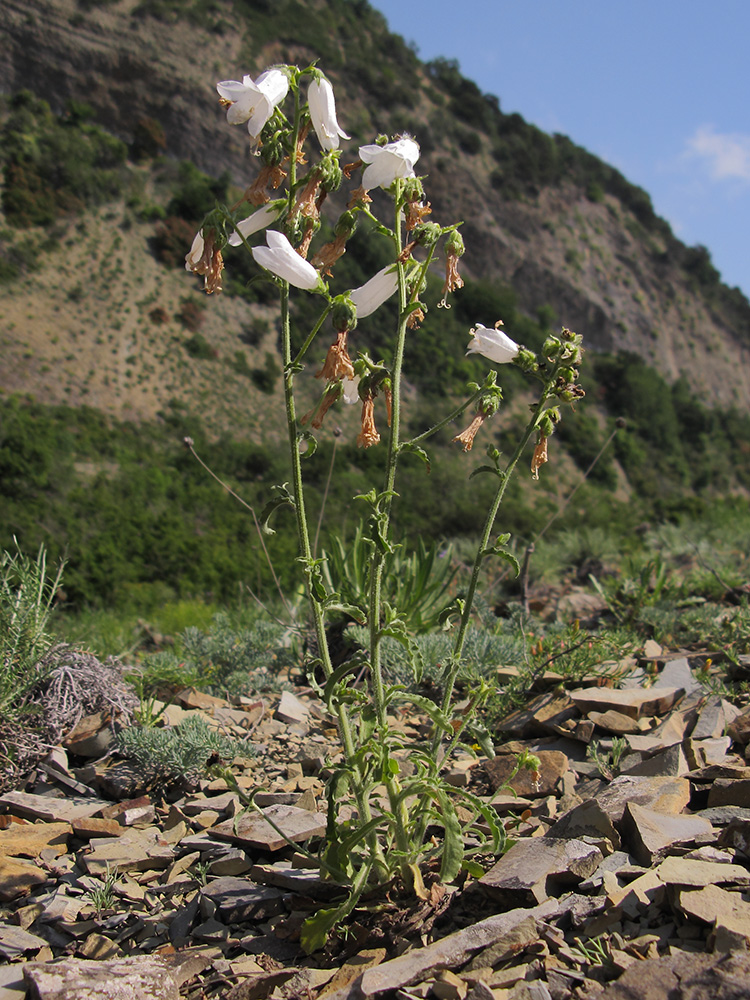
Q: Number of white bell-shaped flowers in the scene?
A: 9